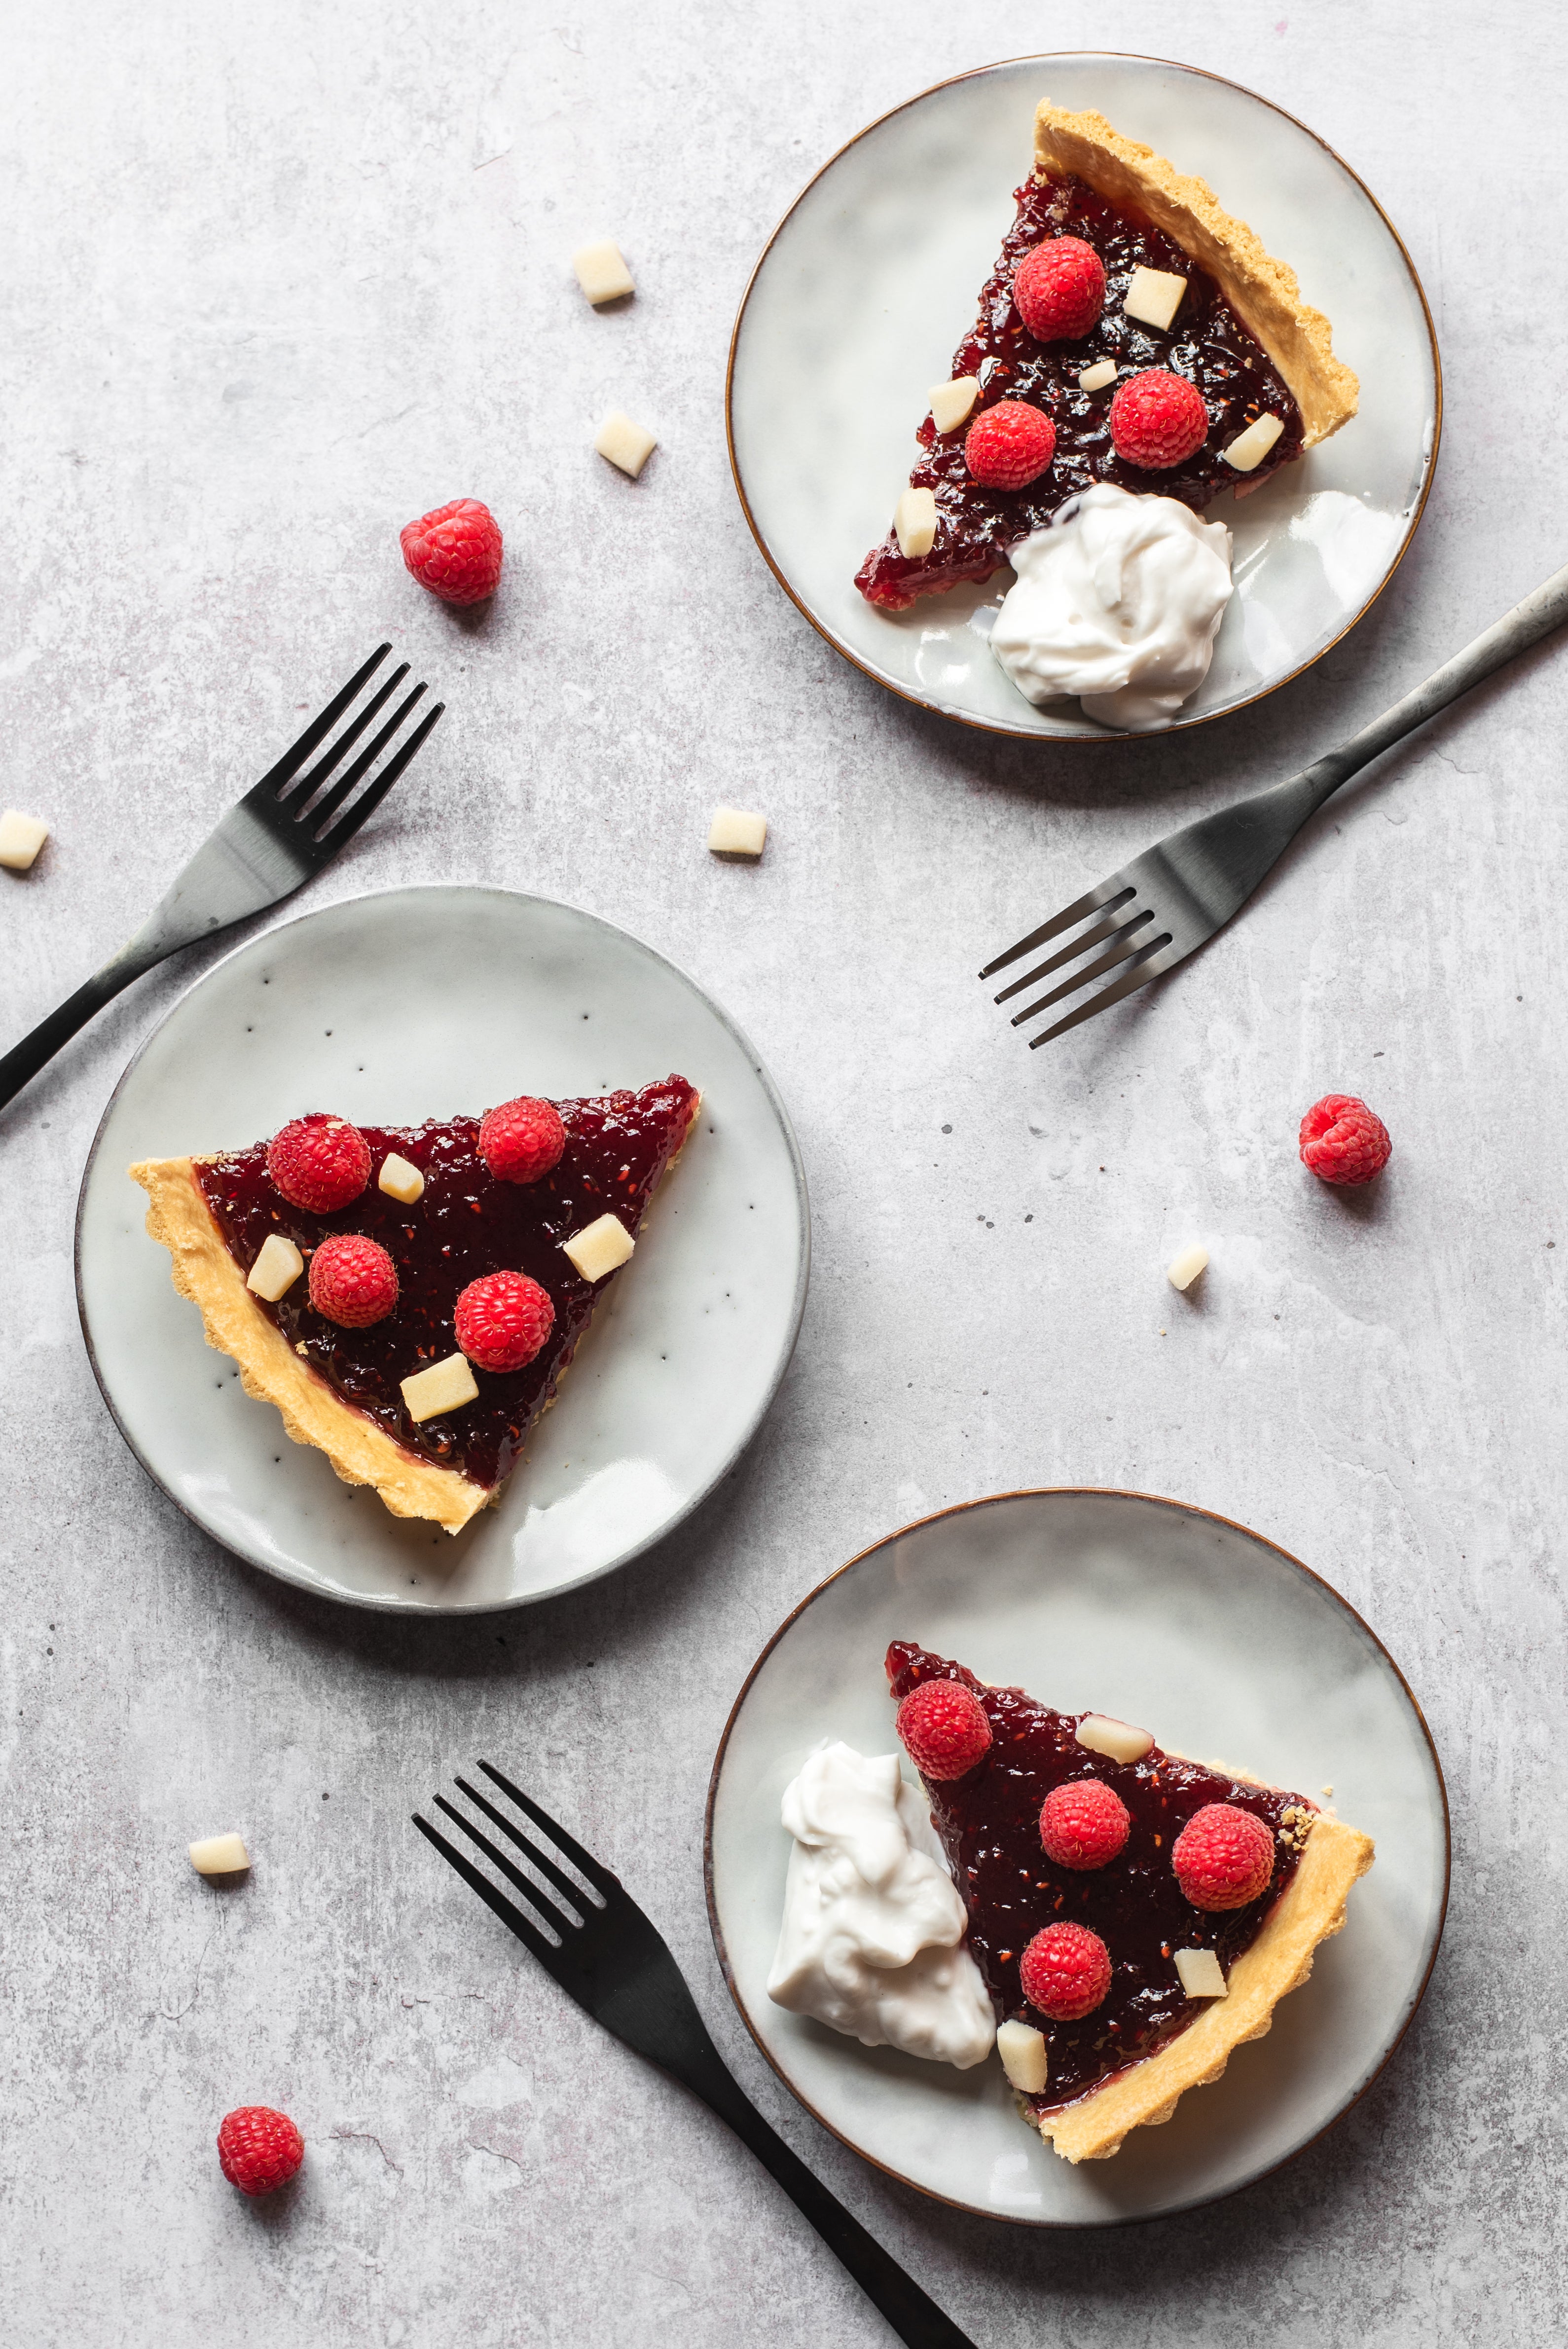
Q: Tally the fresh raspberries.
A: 14